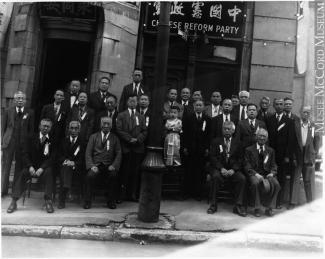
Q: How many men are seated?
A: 5